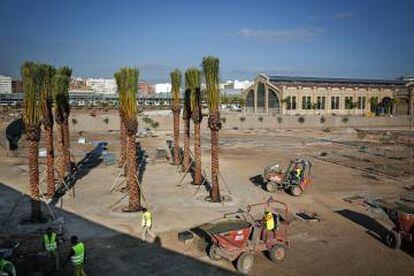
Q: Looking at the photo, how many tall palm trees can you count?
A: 10